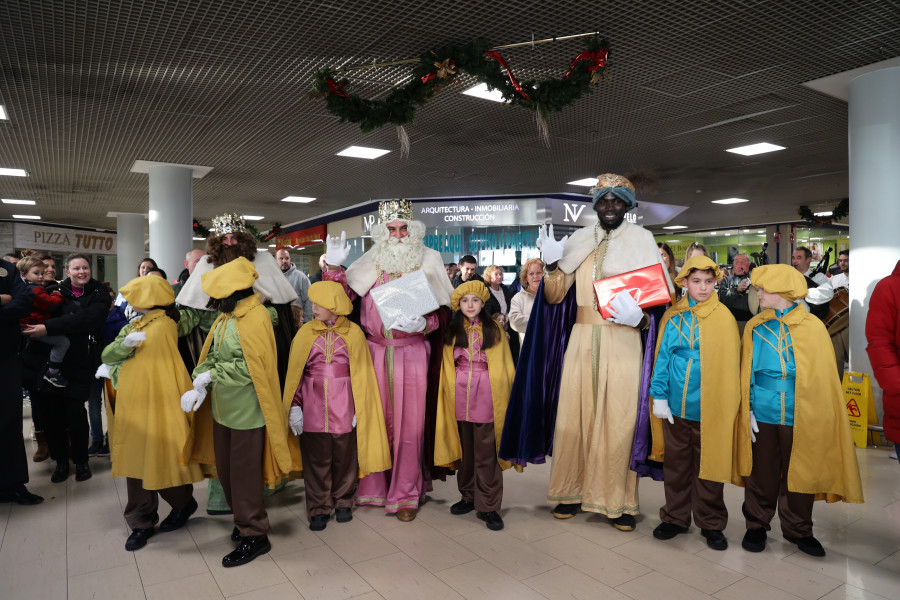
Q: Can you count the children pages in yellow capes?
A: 6